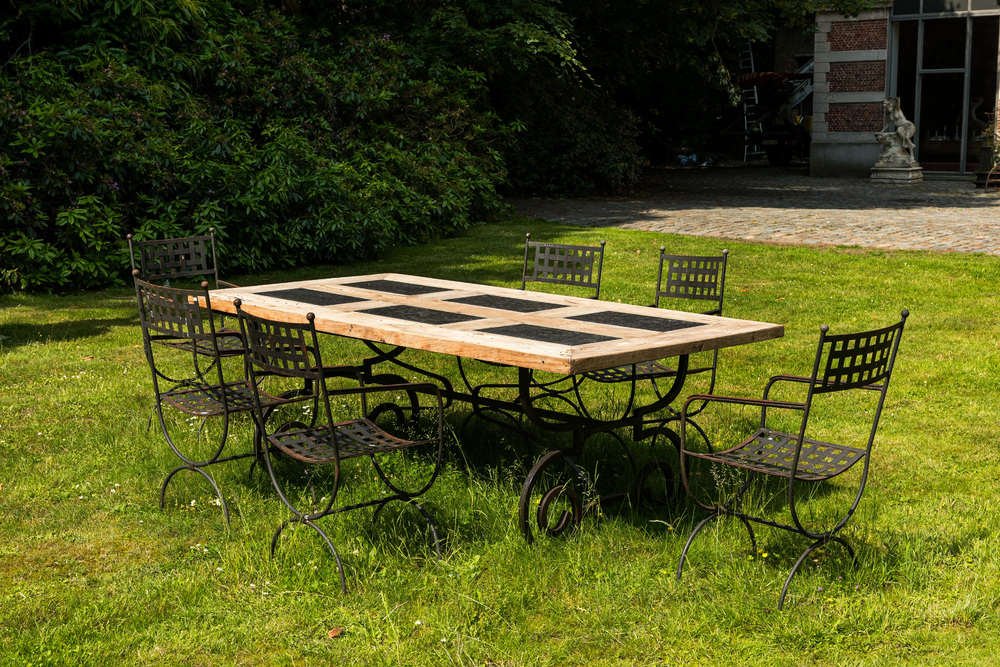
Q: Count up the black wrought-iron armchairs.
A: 6